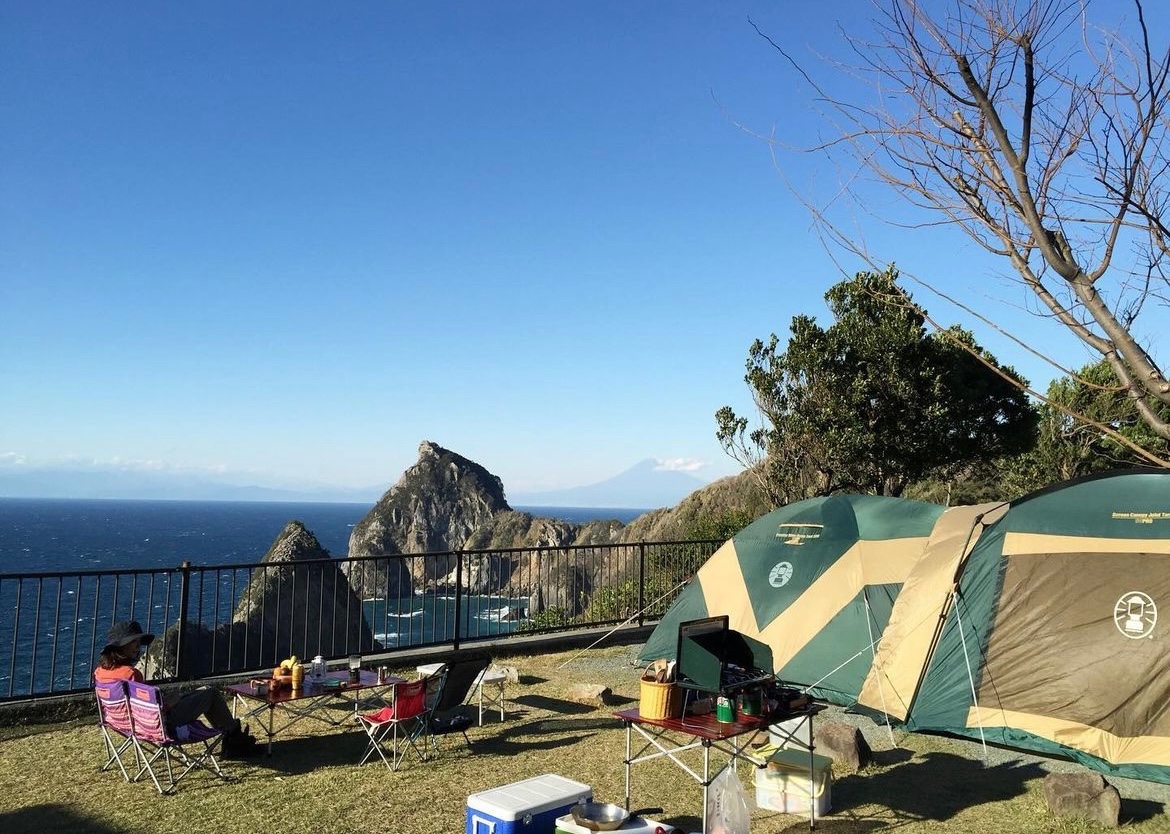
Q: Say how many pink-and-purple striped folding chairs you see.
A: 2